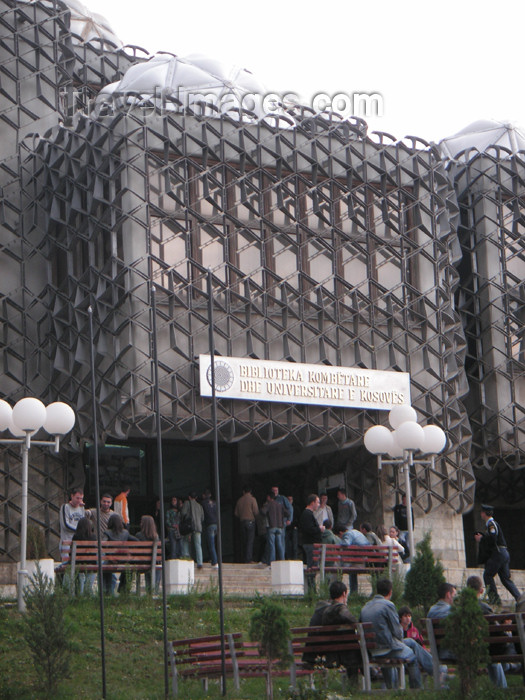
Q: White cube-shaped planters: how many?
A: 3